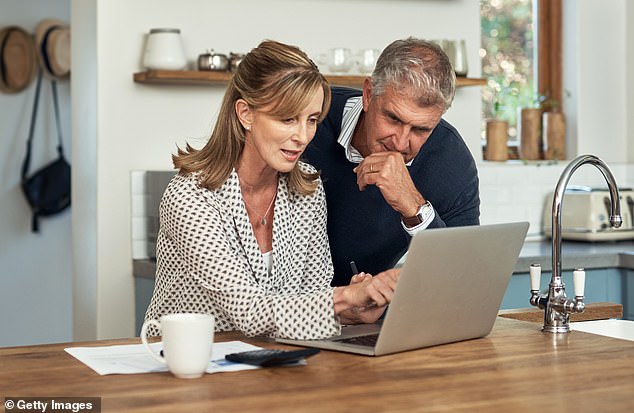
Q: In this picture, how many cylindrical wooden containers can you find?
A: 3